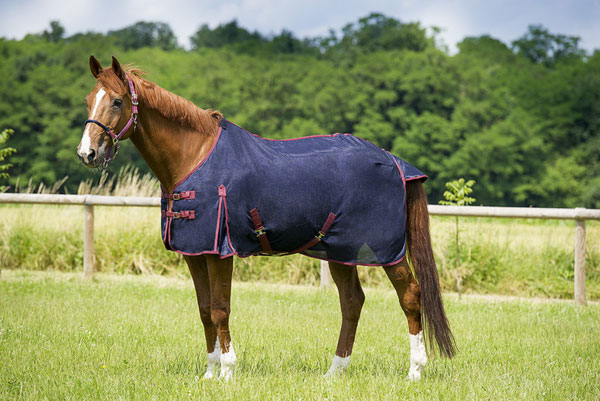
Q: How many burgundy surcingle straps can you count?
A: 2